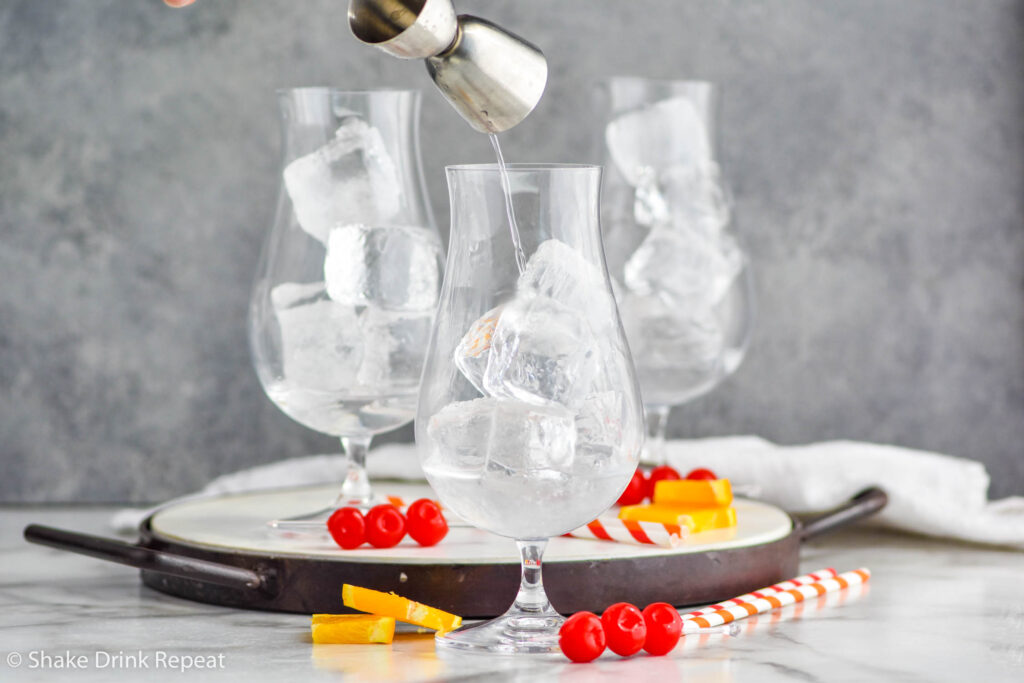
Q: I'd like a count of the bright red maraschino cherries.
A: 9